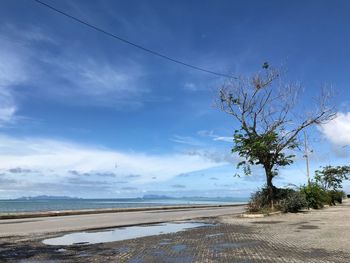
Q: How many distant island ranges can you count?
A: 2